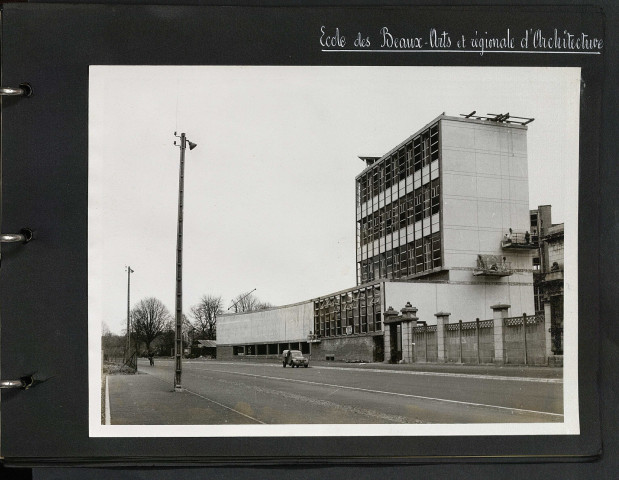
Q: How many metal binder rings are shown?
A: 3